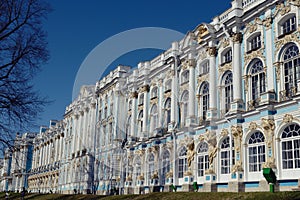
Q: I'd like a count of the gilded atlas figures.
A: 2